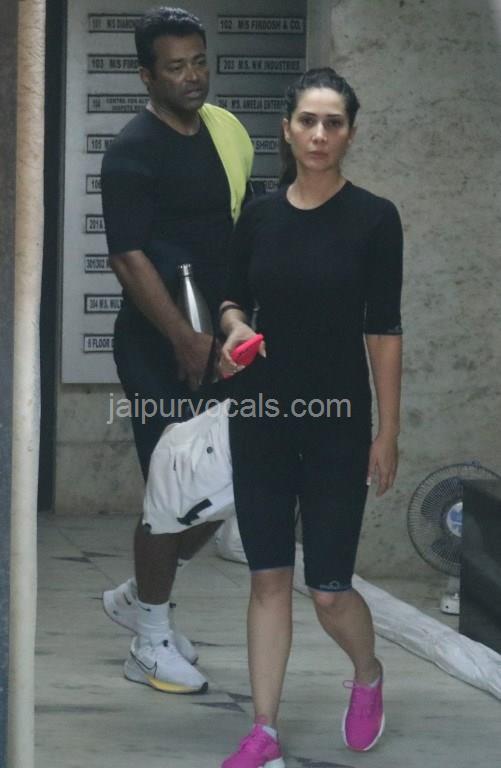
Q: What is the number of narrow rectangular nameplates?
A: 14